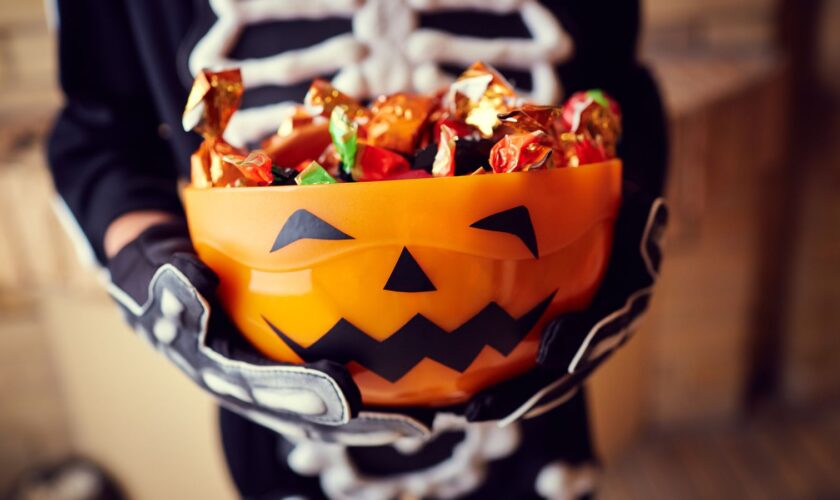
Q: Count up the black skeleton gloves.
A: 2